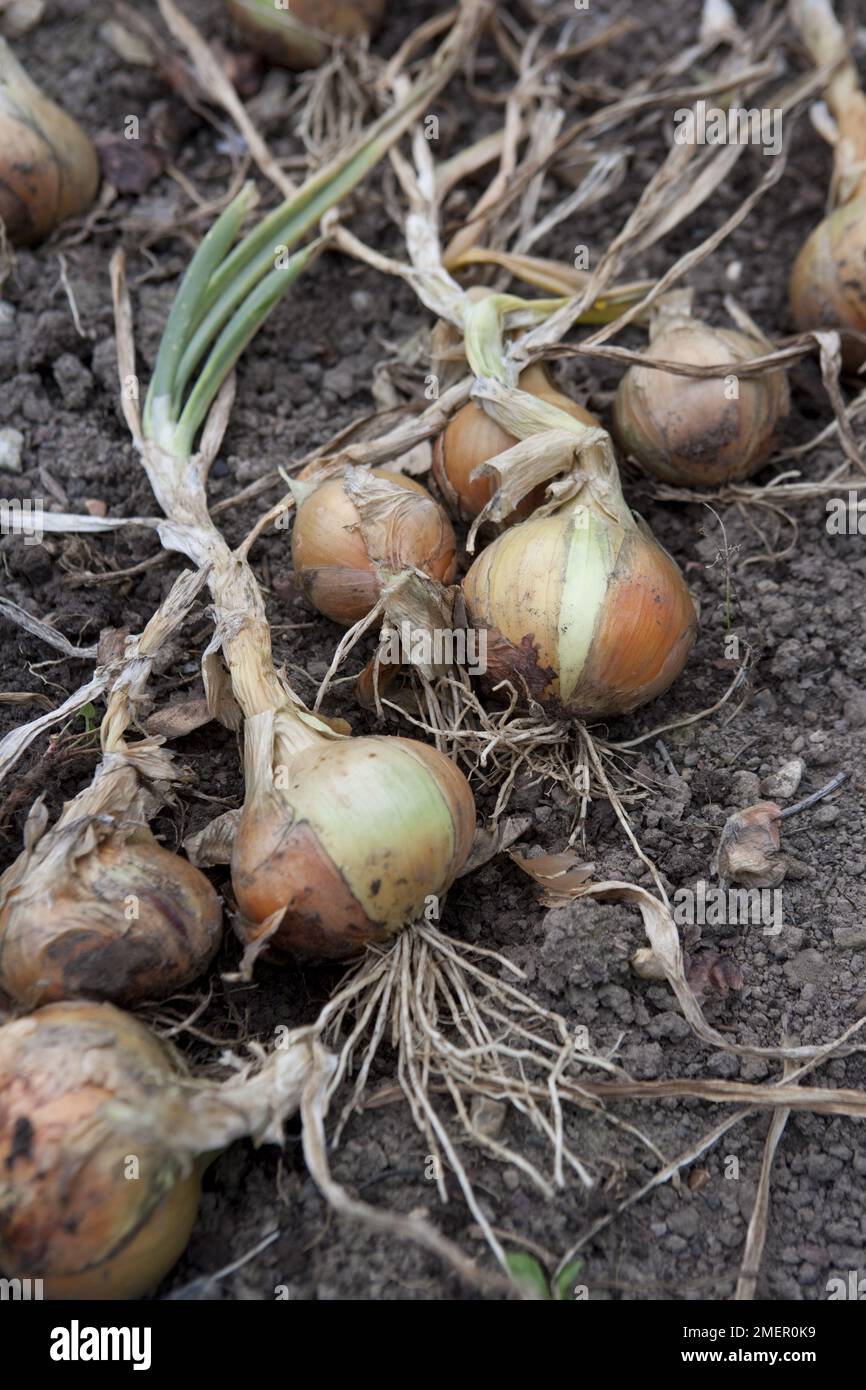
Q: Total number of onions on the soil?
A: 10